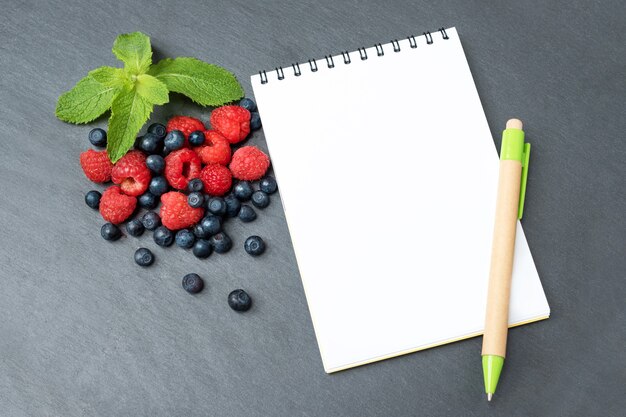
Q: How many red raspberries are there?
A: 10